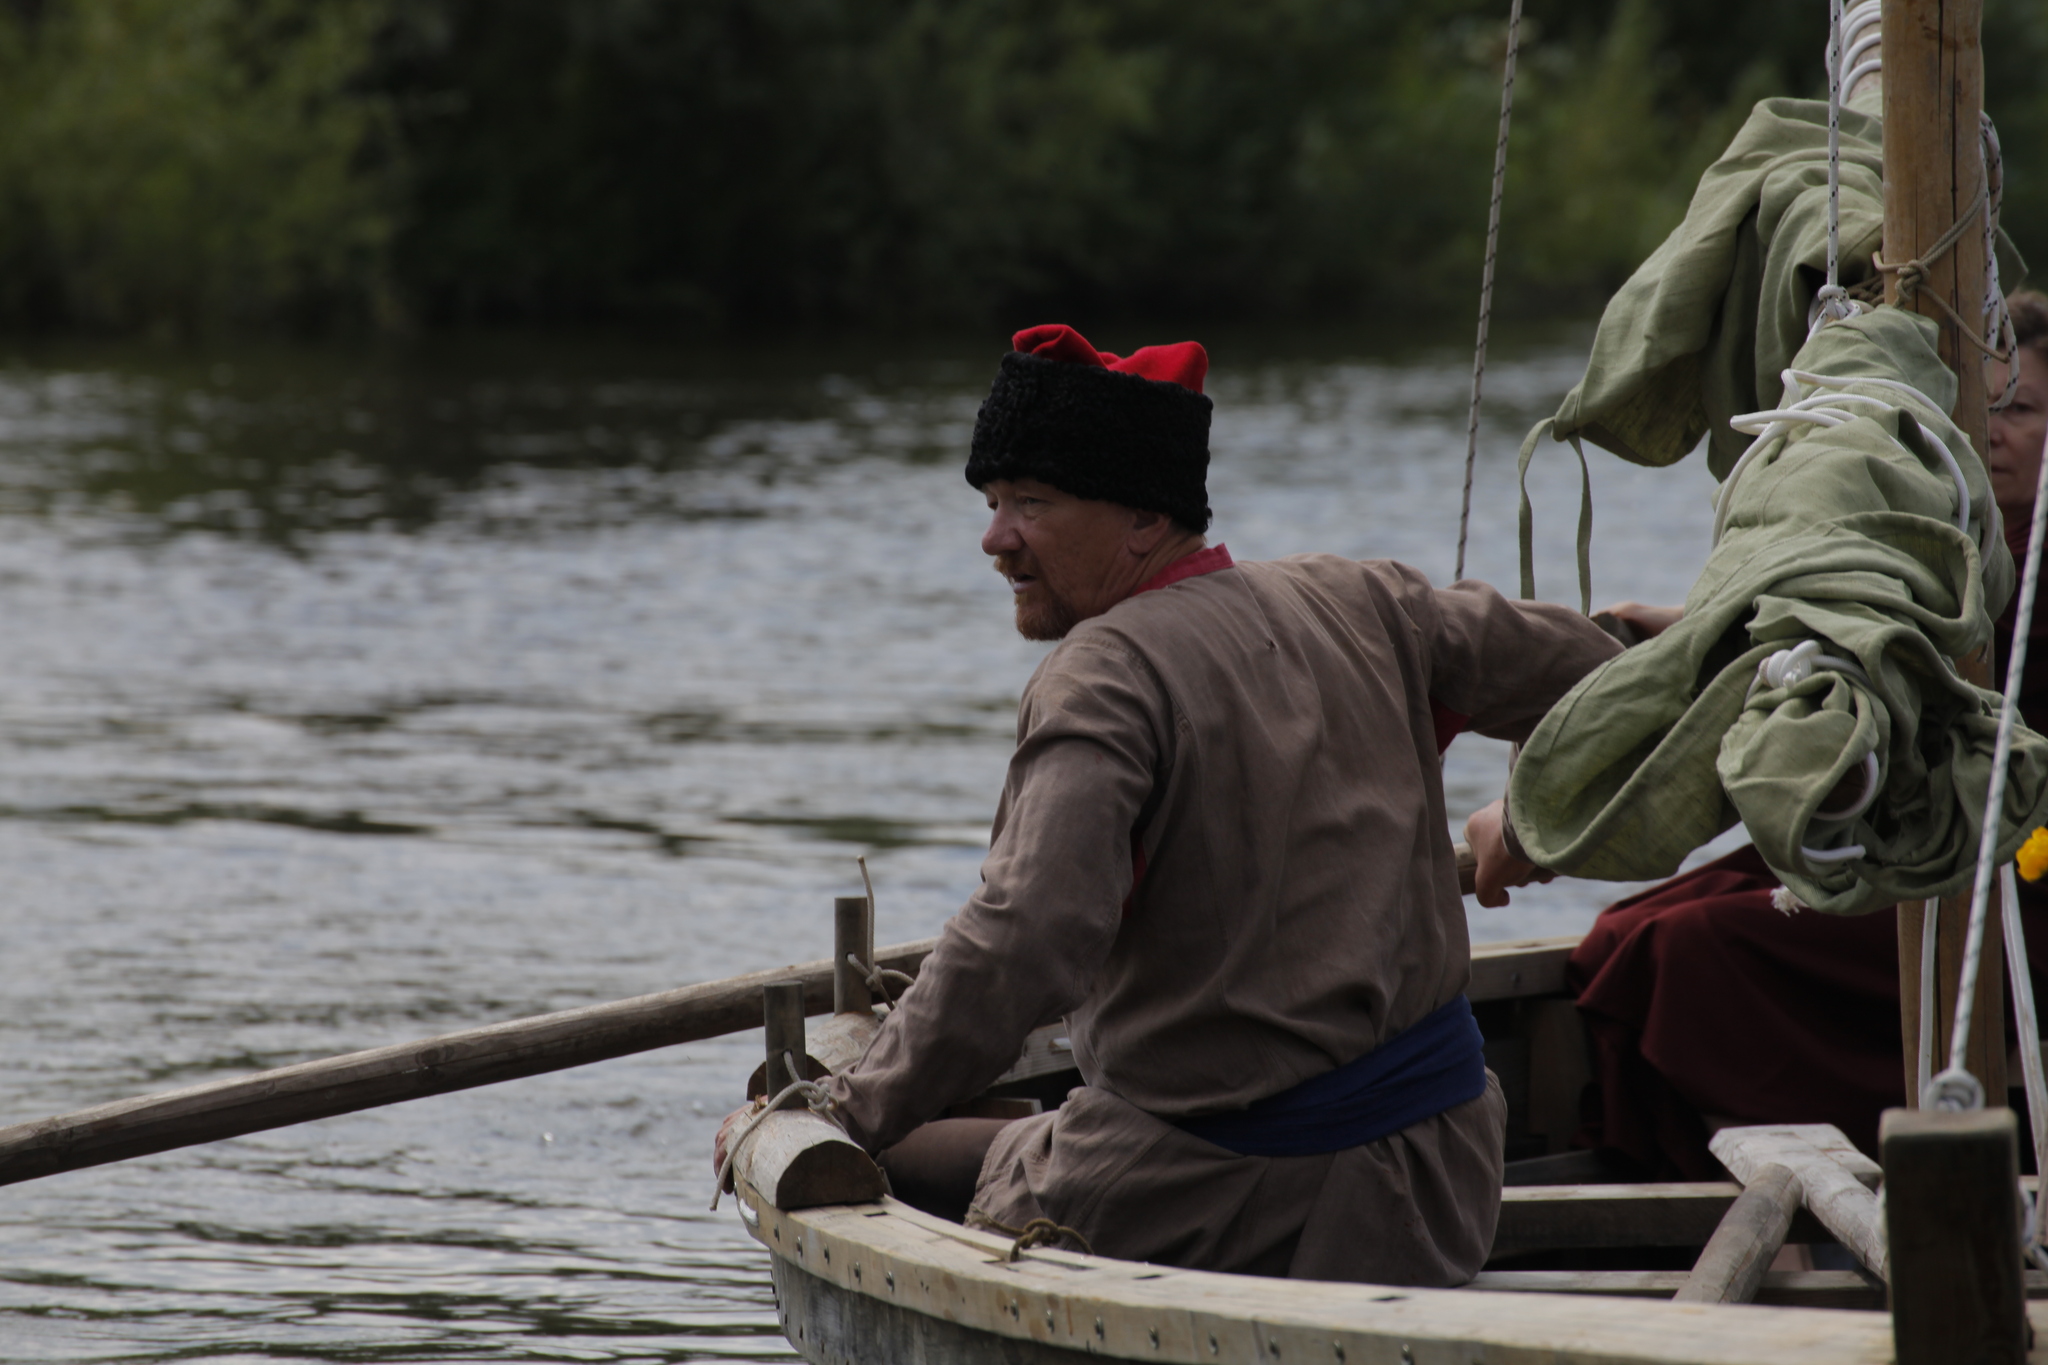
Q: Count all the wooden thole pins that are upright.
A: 2